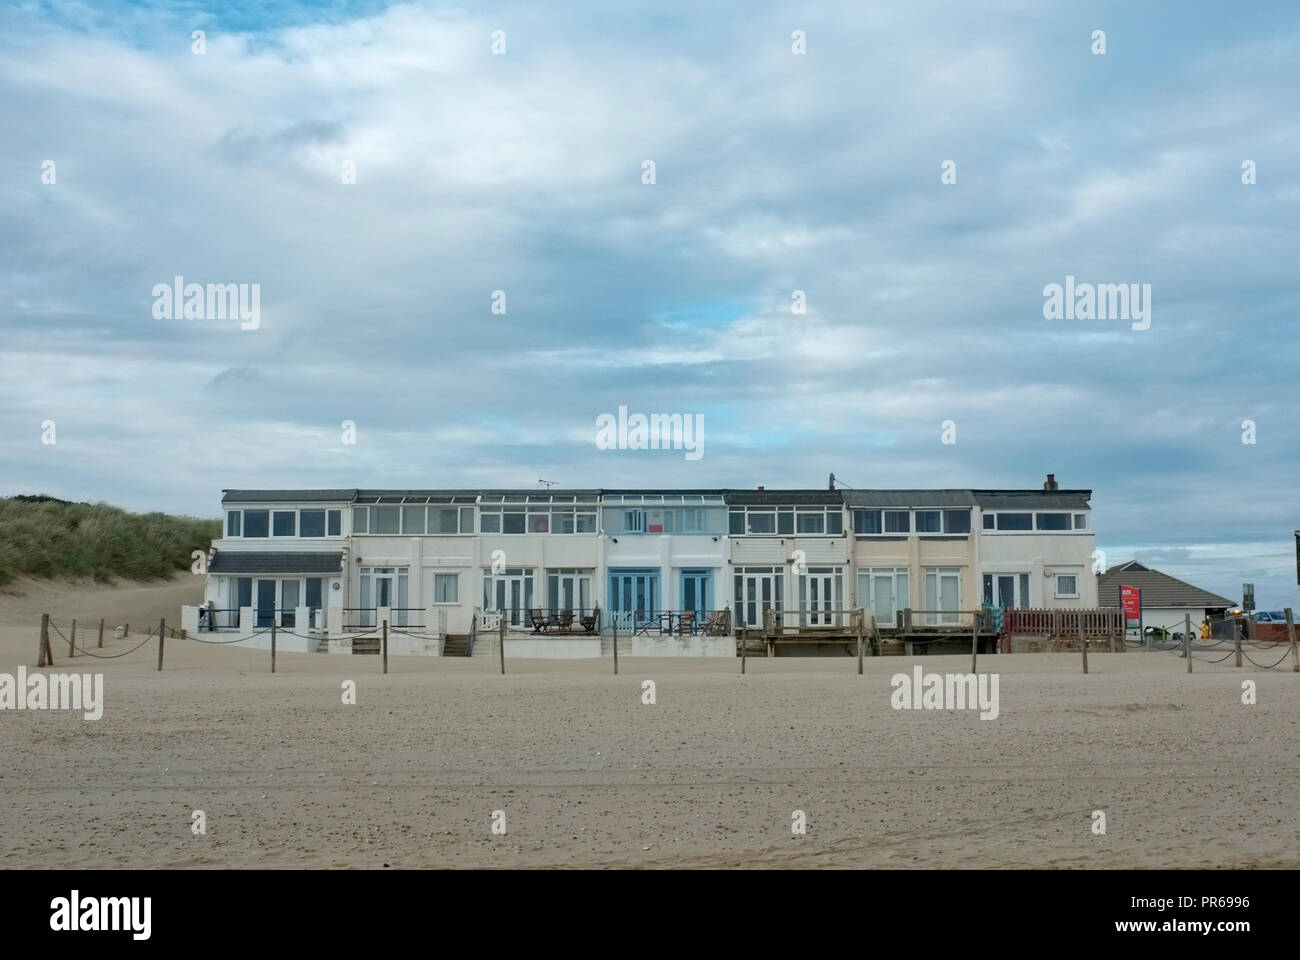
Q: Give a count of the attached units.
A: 7